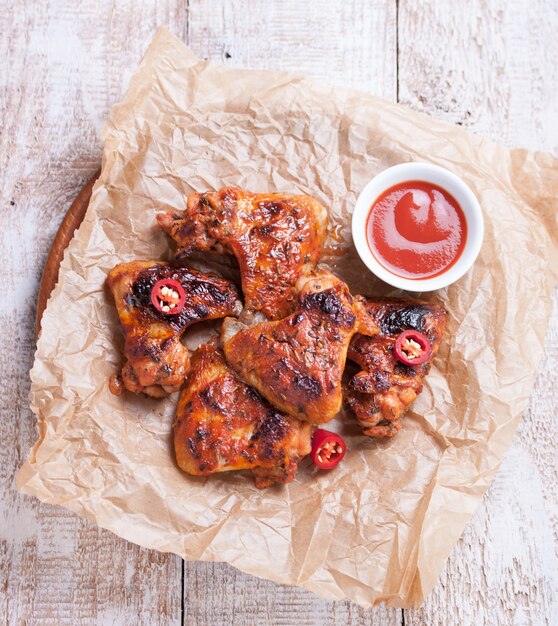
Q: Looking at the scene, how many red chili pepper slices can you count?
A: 3